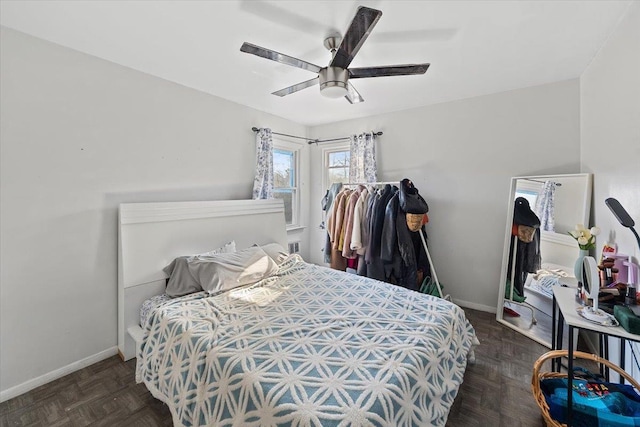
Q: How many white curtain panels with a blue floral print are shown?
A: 2